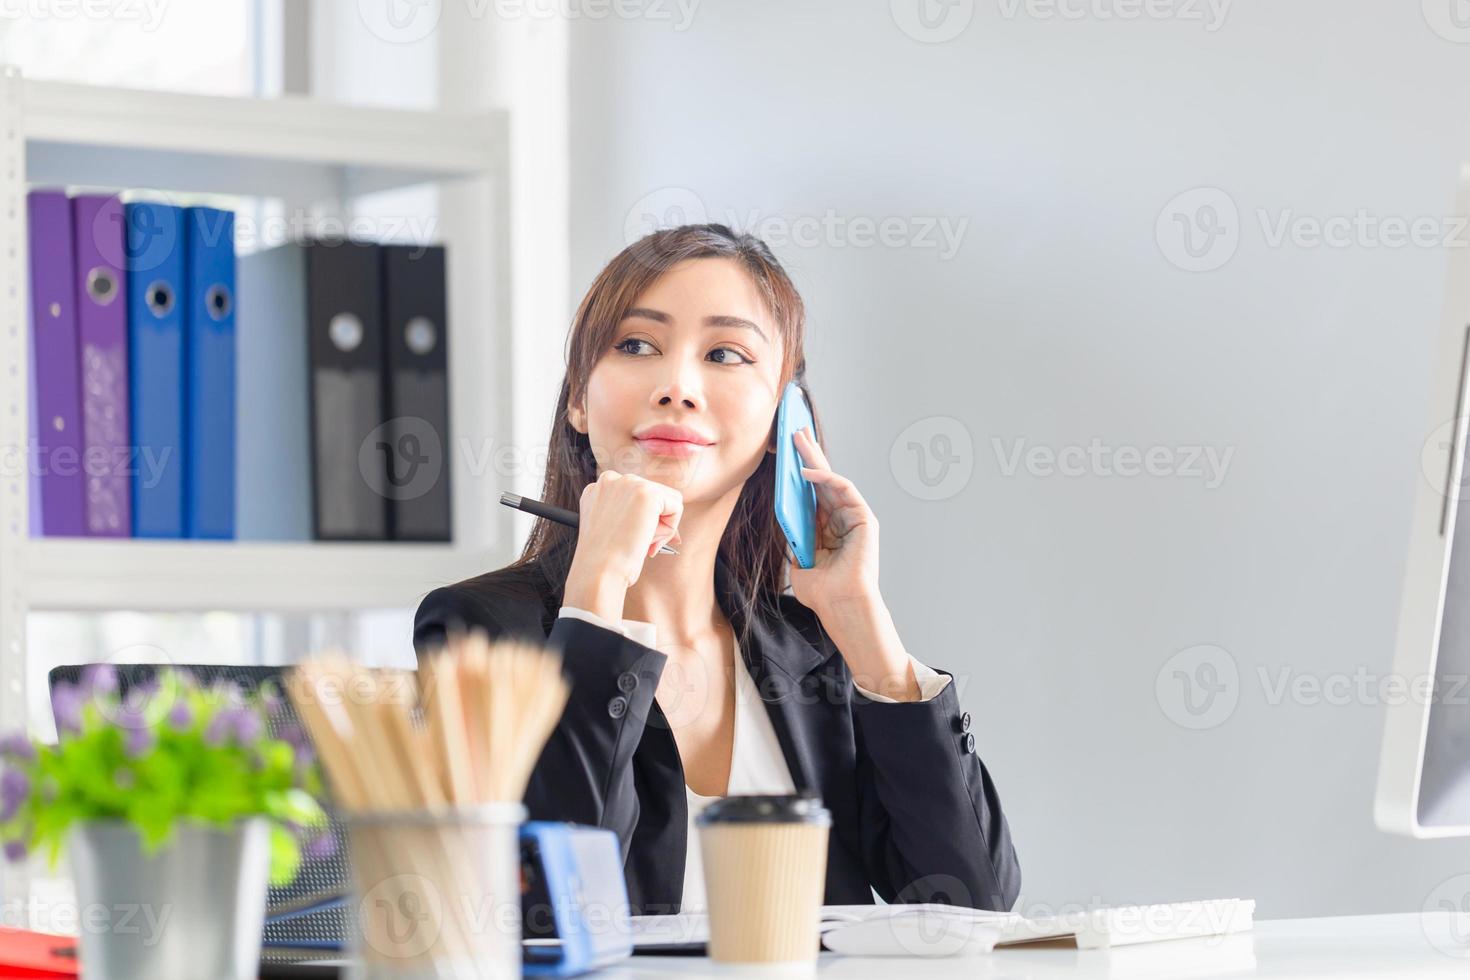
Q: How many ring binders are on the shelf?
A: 6